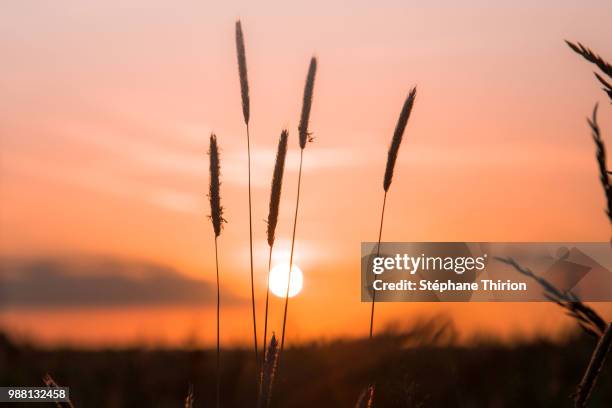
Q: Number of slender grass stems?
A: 5